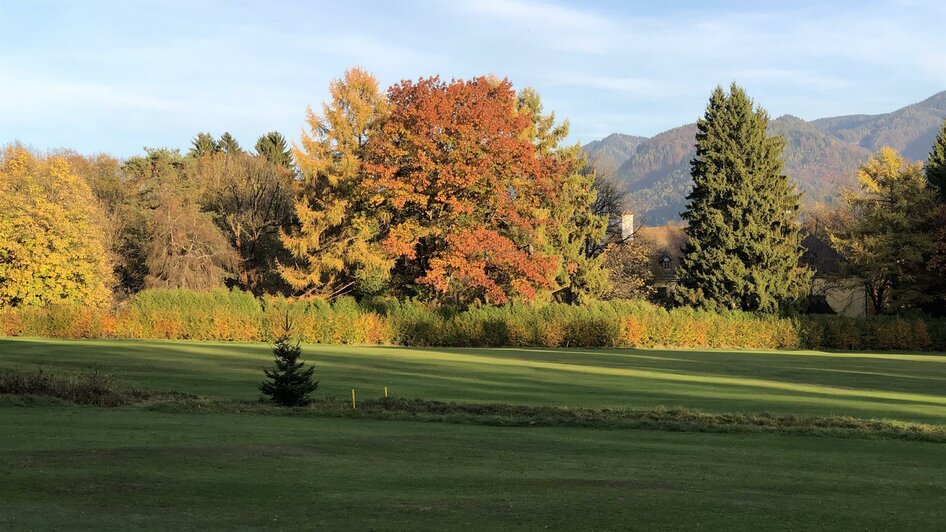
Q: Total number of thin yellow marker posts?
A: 2